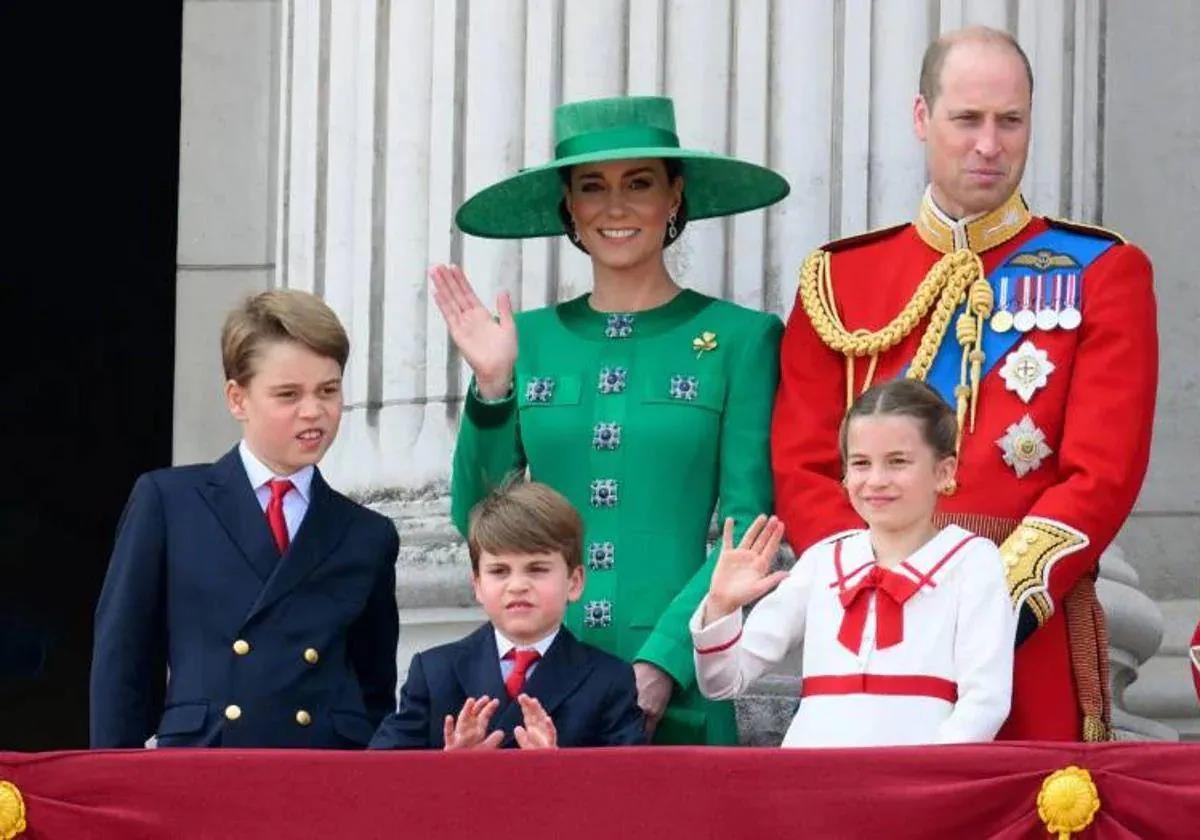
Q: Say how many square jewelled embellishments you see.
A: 8